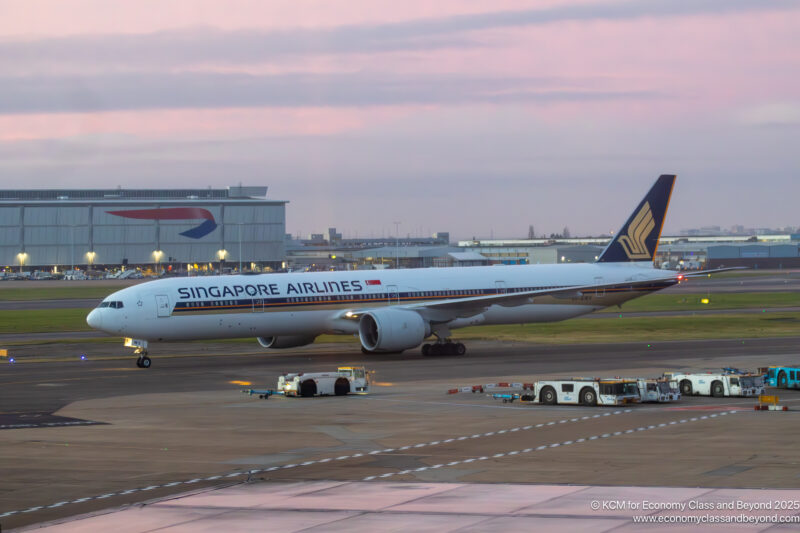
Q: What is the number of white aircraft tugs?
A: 4